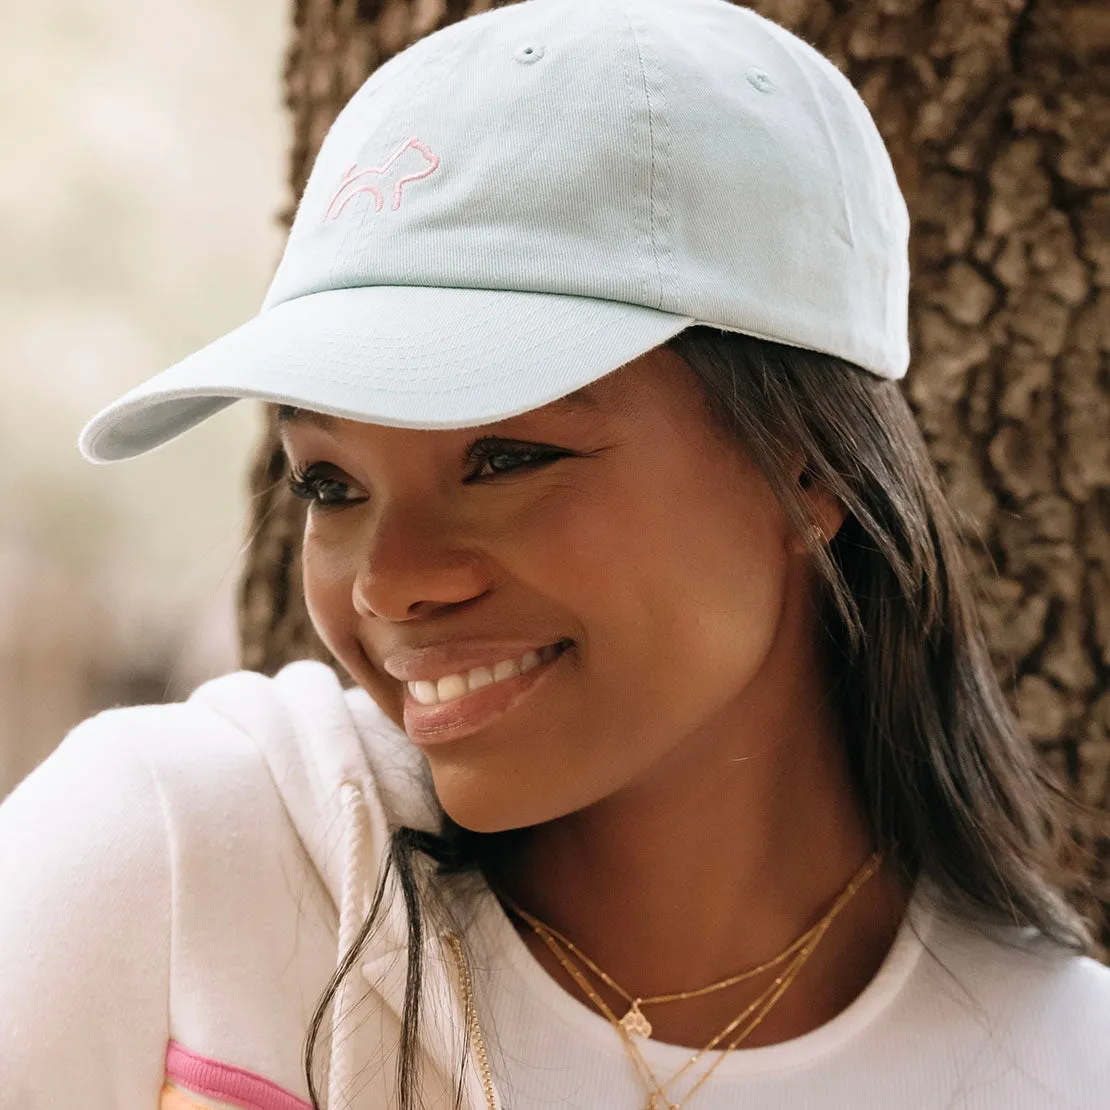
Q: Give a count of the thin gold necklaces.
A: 3